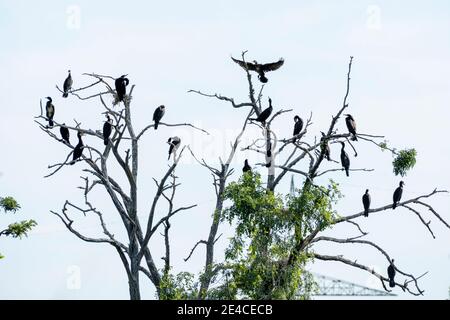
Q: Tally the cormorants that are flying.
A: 1